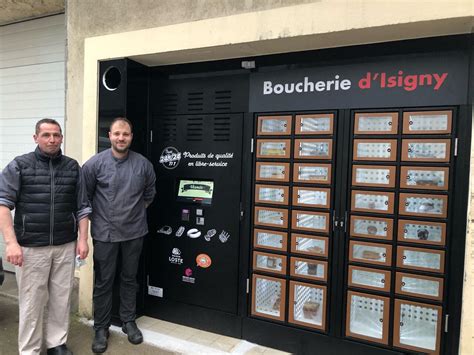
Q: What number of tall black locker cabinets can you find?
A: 2